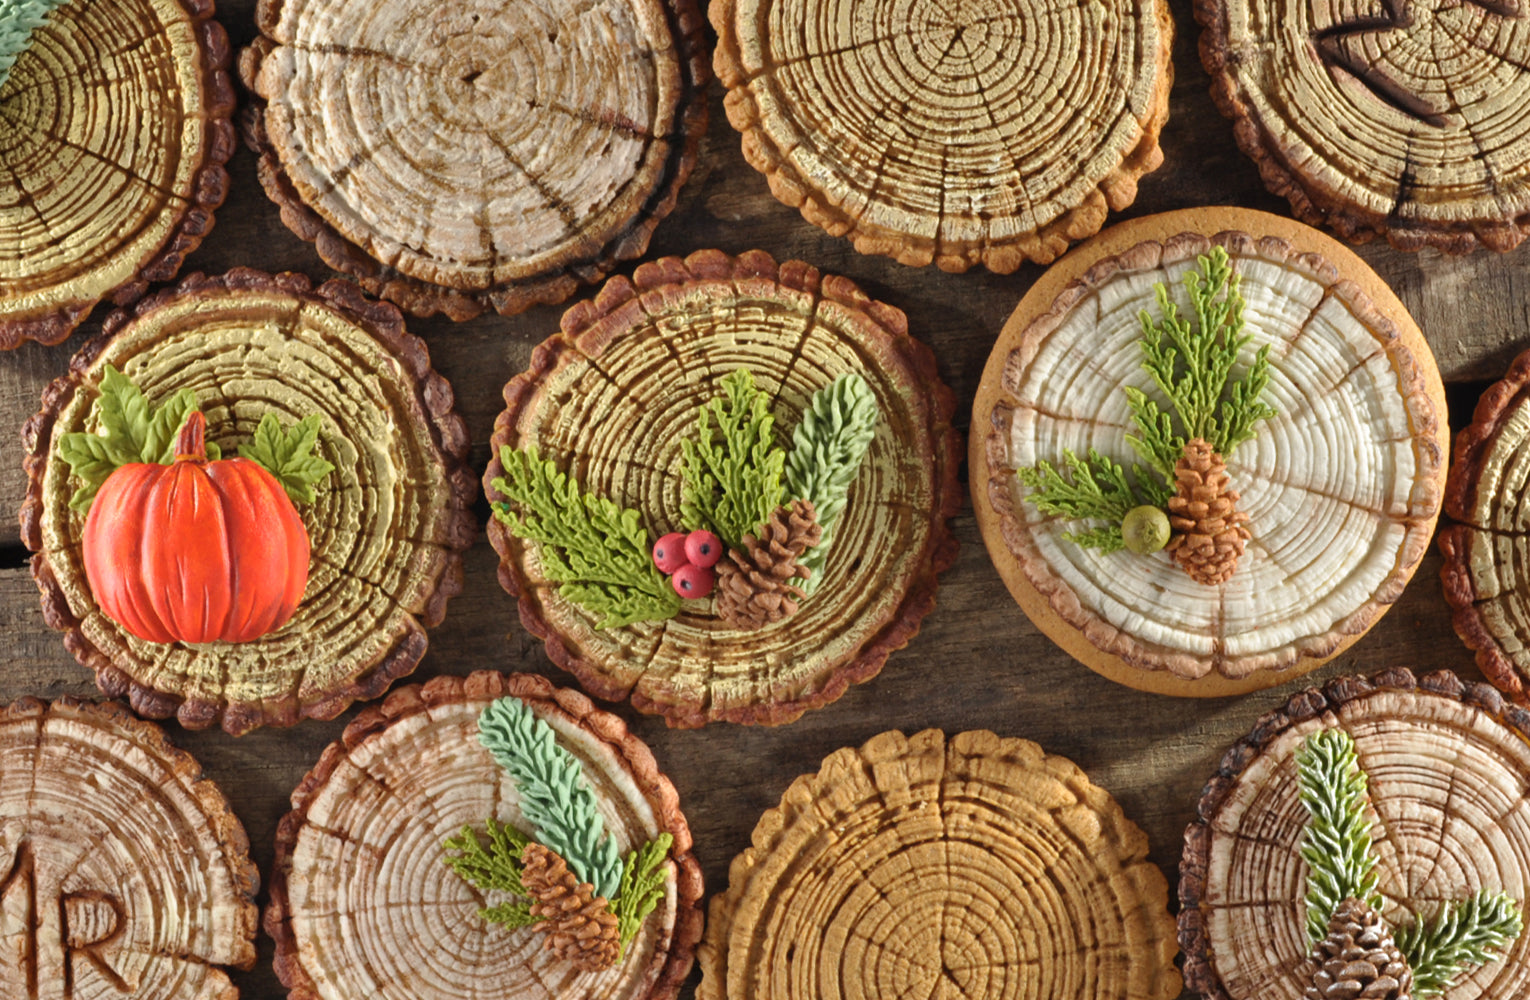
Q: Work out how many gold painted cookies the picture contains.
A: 6